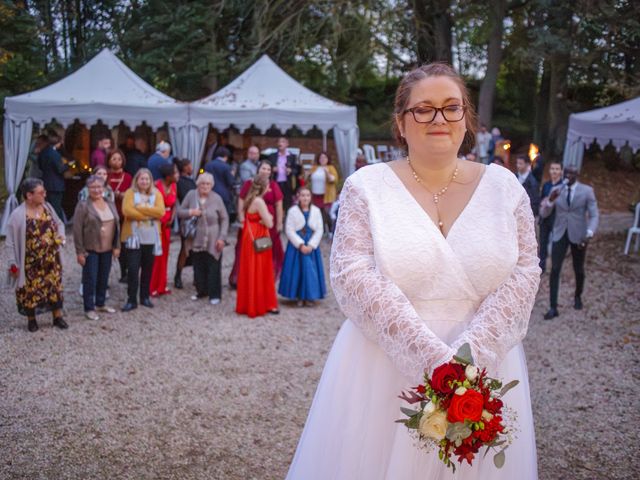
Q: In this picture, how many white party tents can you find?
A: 3